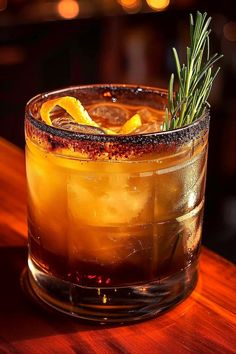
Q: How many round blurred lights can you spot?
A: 3